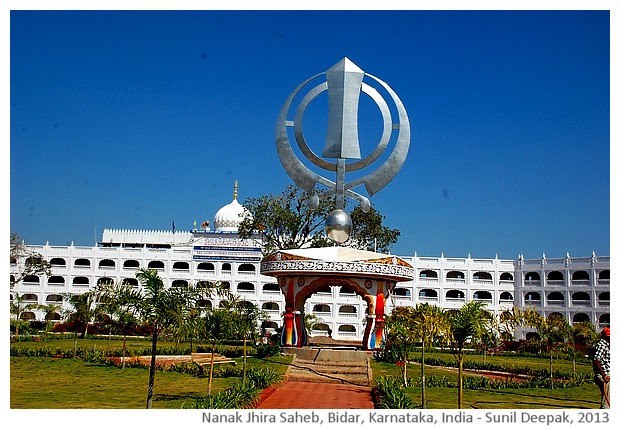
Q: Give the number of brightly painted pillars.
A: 2